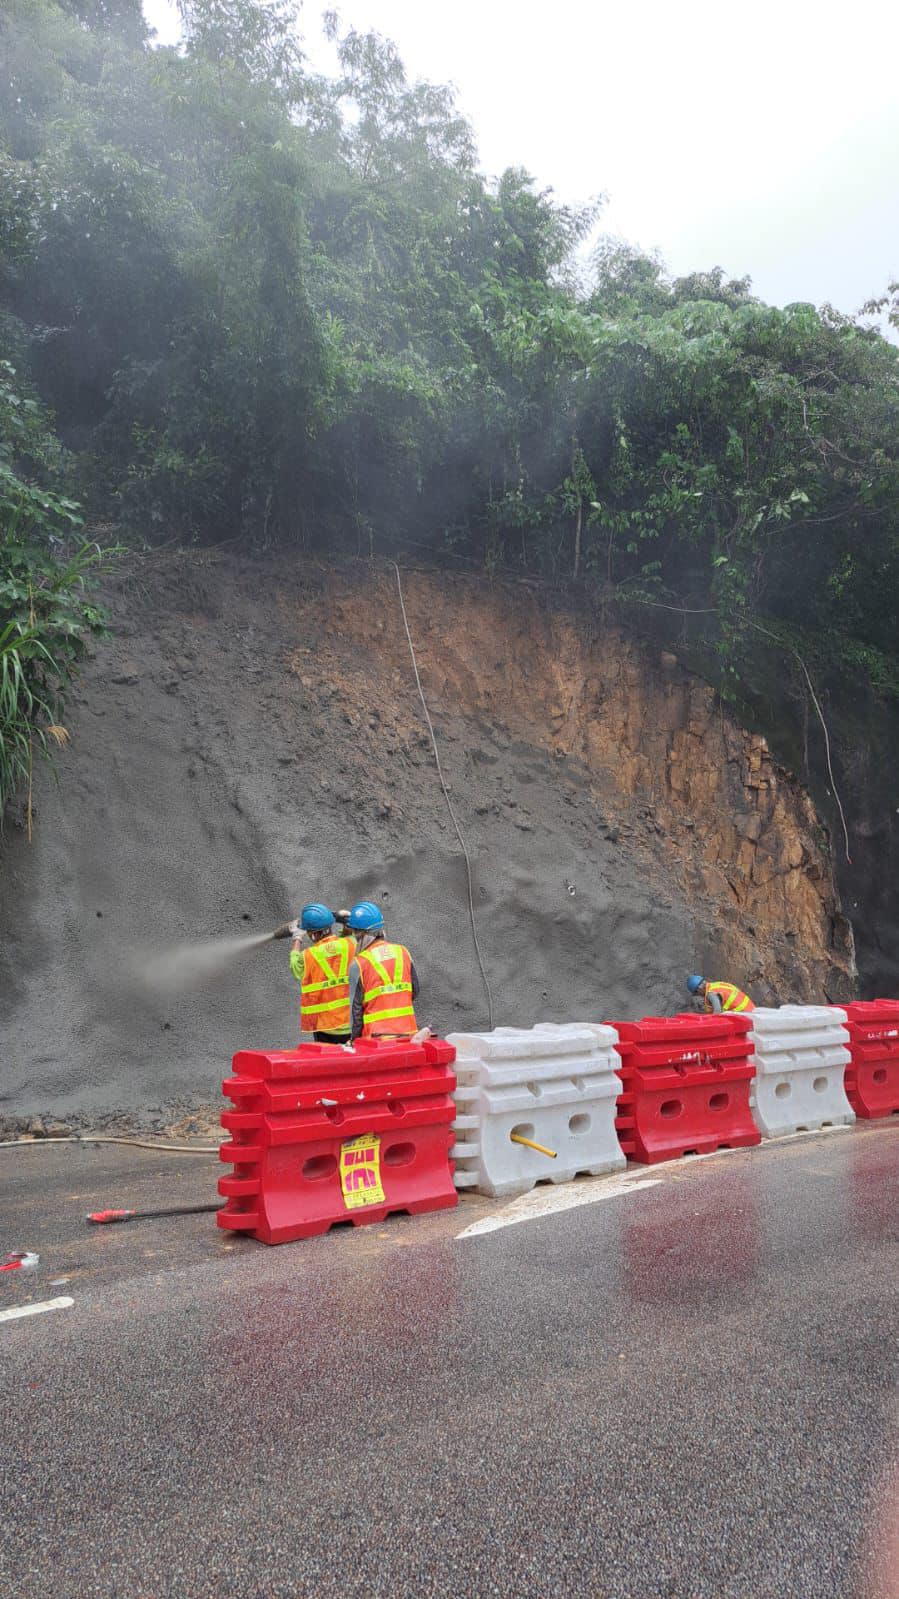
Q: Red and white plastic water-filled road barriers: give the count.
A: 5